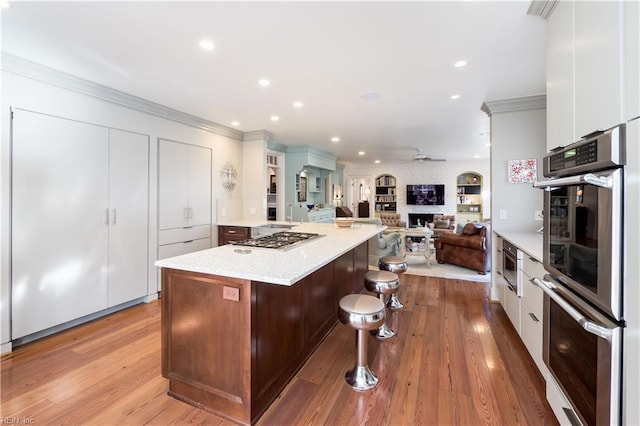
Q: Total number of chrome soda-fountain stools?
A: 3